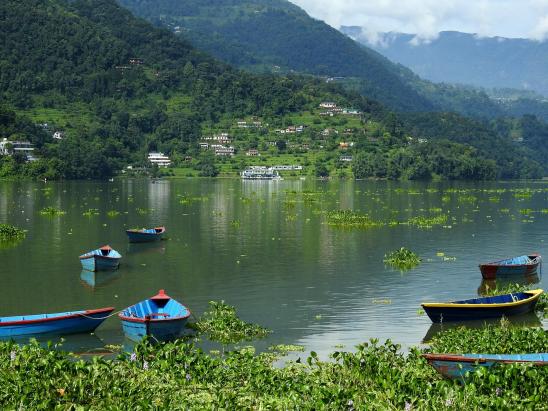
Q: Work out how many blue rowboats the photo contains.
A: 7